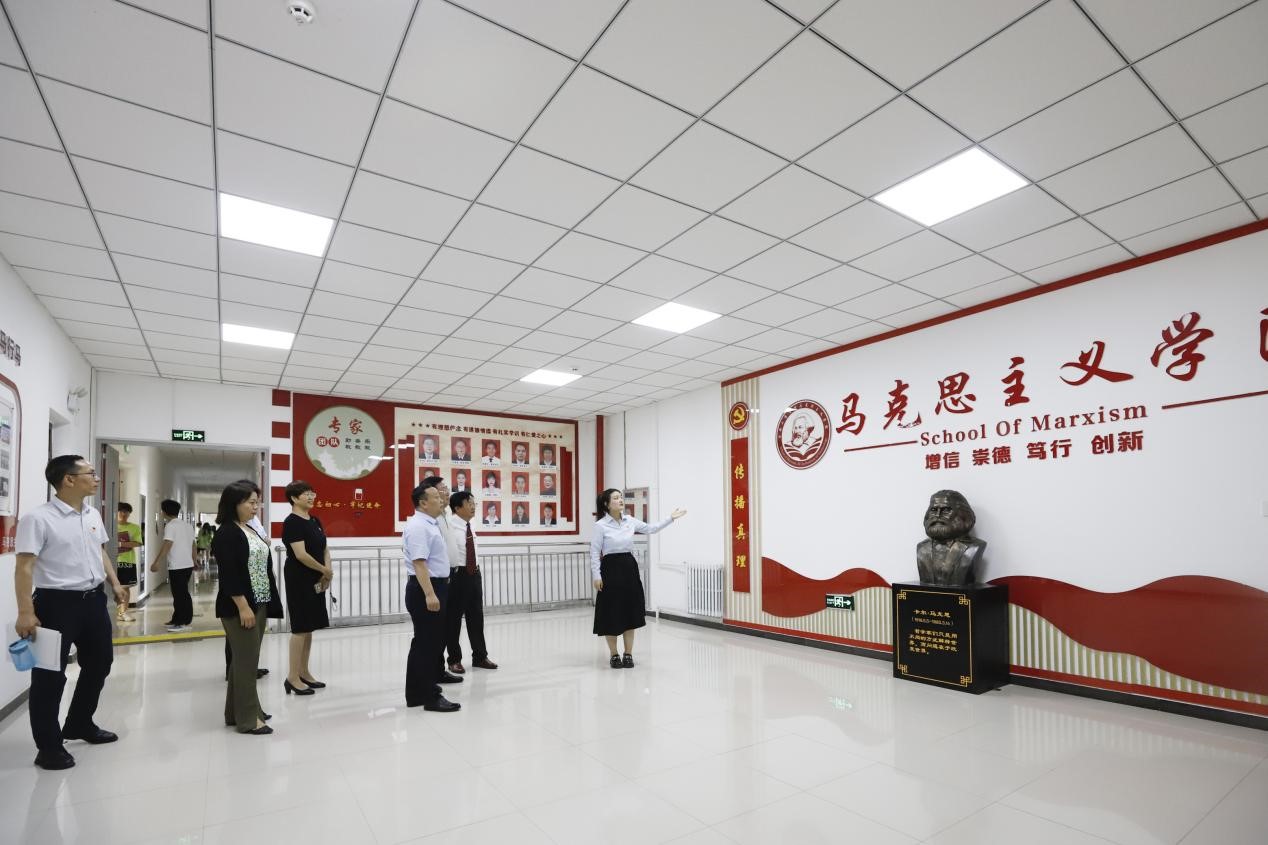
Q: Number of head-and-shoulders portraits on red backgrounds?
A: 13